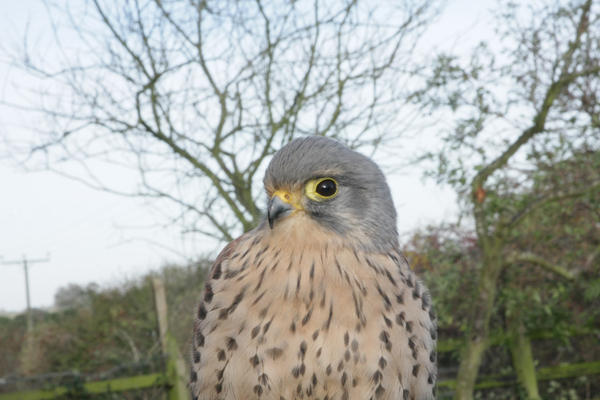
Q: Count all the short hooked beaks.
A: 1